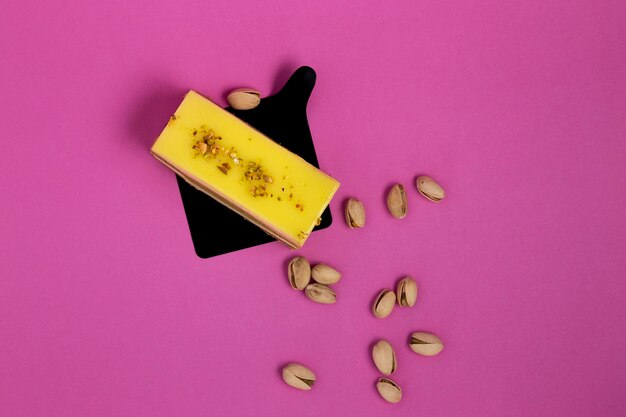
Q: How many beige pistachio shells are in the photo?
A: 13